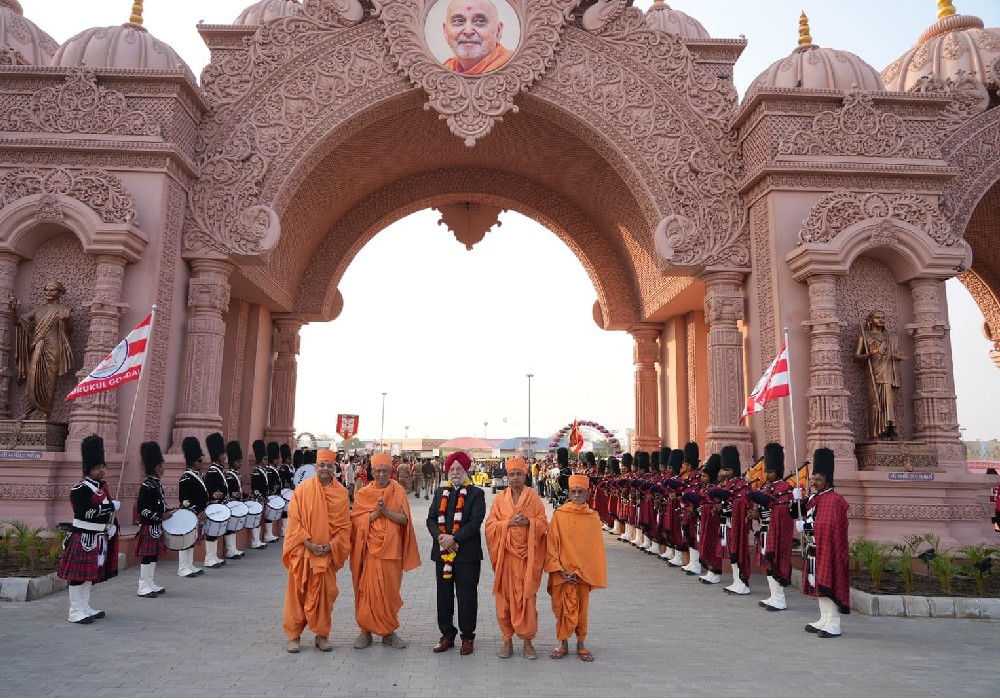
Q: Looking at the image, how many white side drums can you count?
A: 6